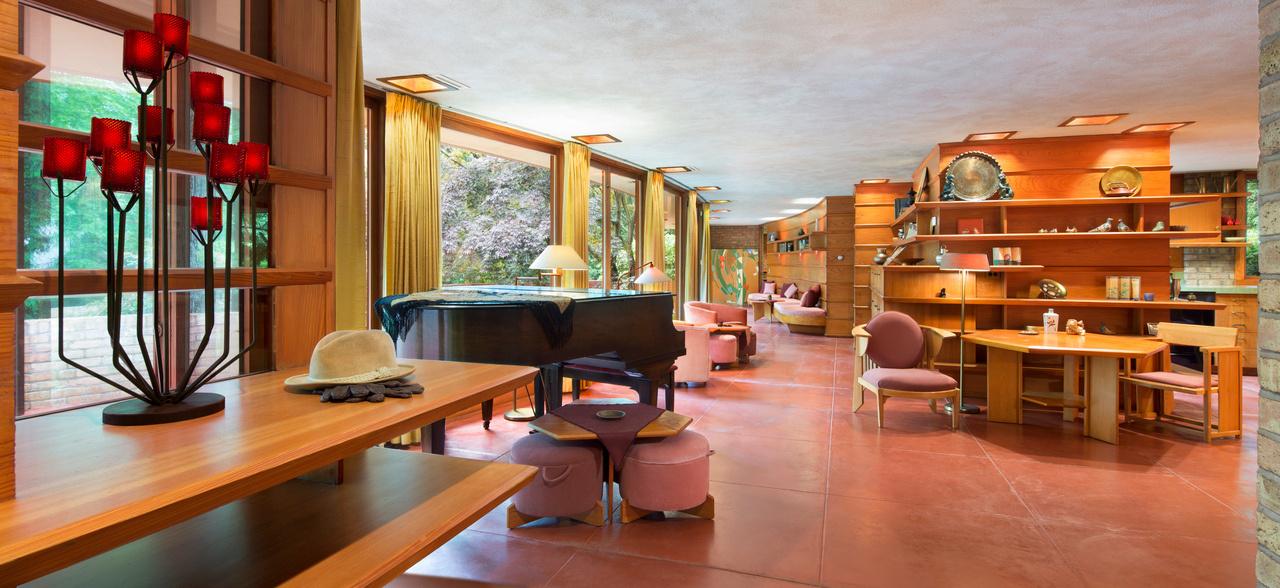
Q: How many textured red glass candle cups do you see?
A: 11